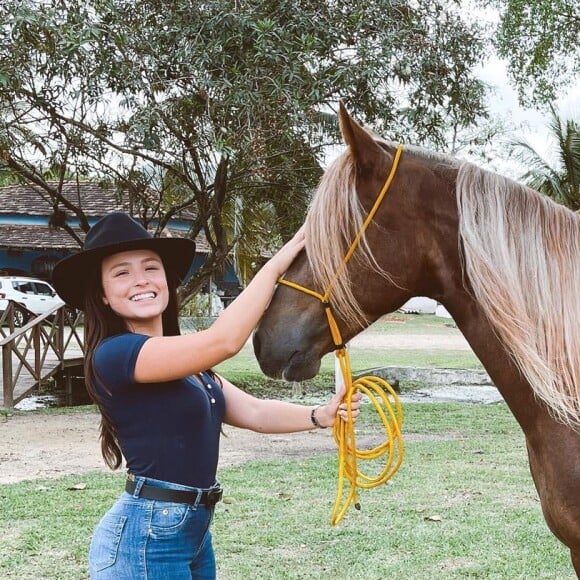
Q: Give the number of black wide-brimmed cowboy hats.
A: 1